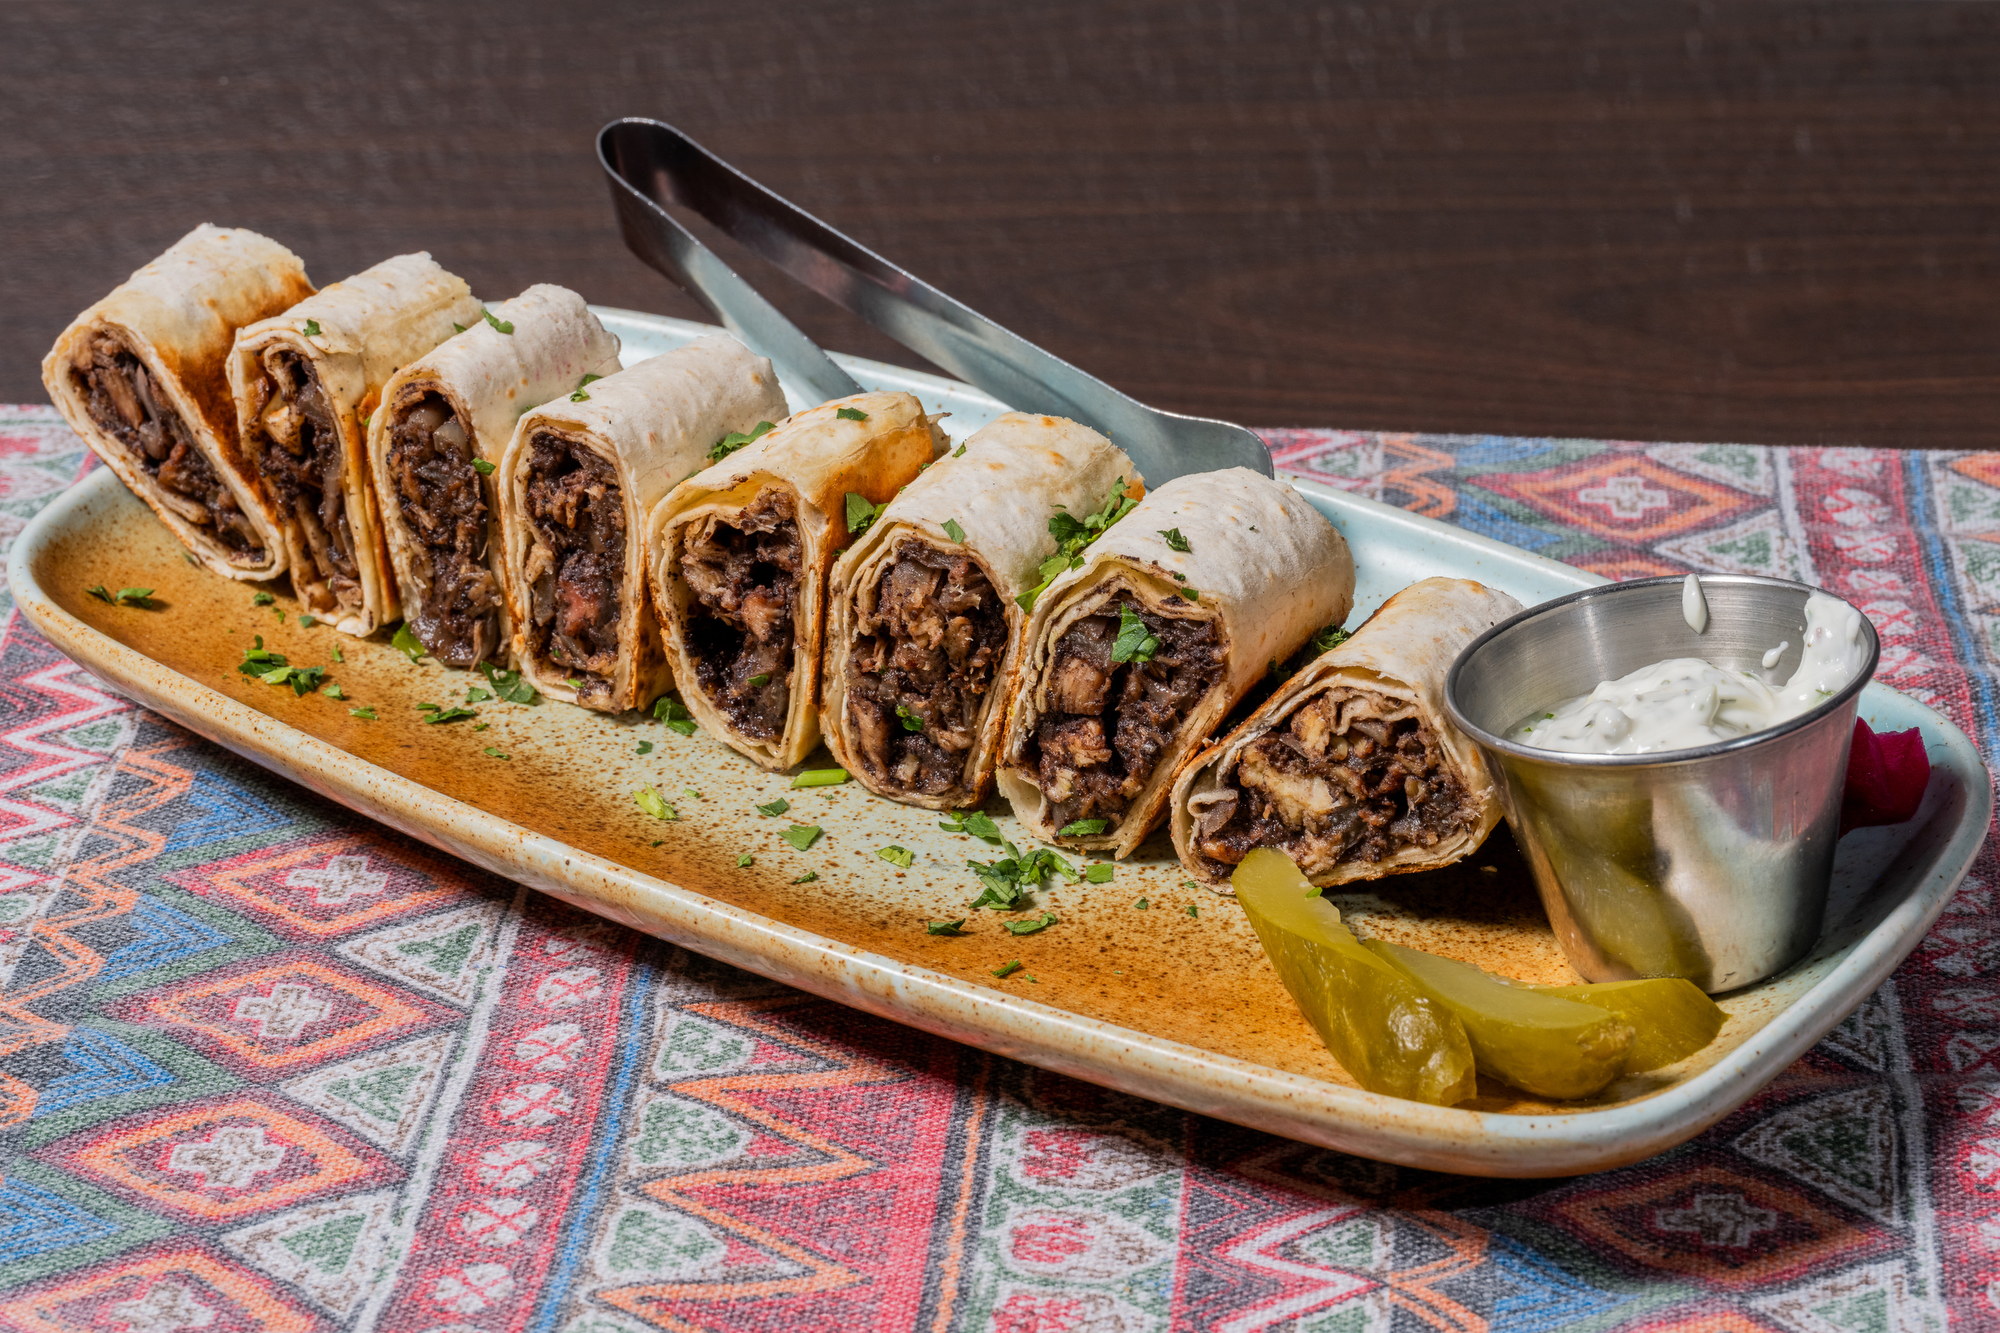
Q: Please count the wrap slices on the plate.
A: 8